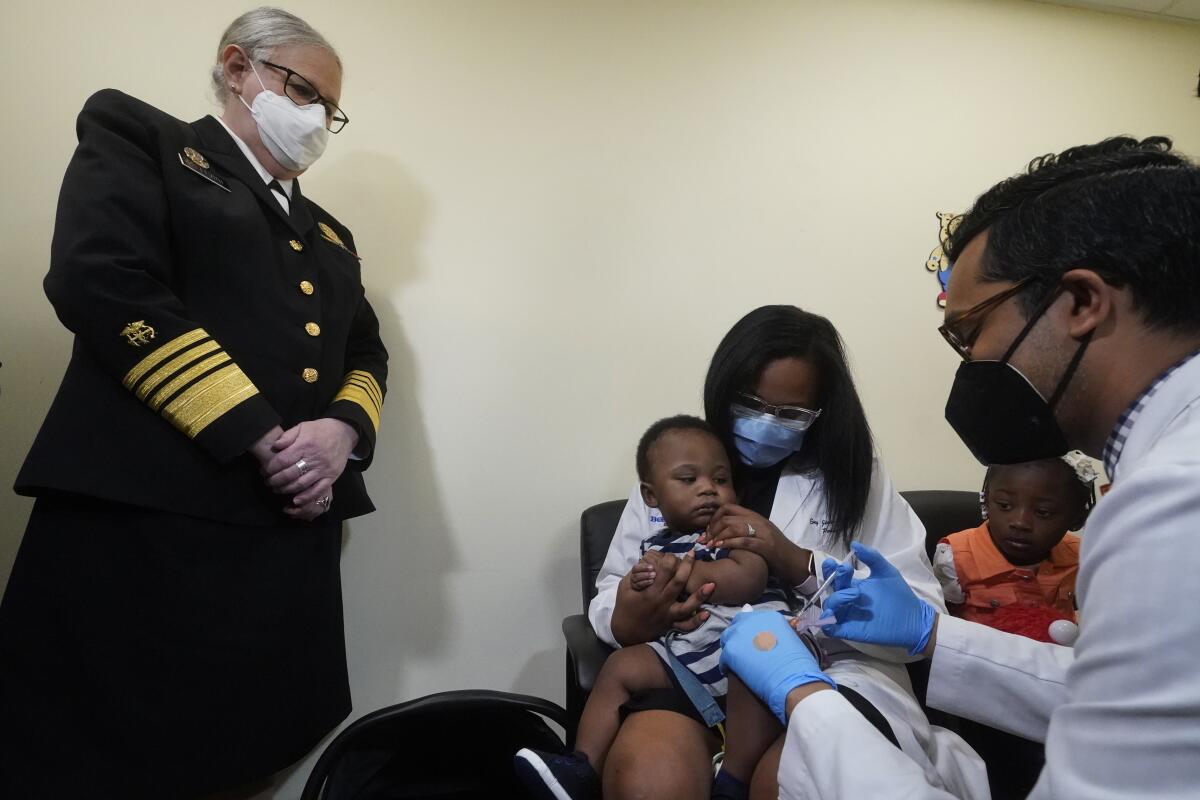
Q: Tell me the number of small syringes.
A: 1